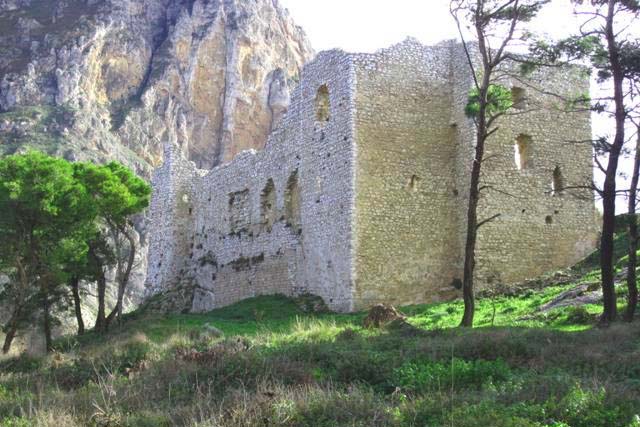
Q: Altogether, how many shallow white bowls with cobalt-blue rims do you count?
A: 0